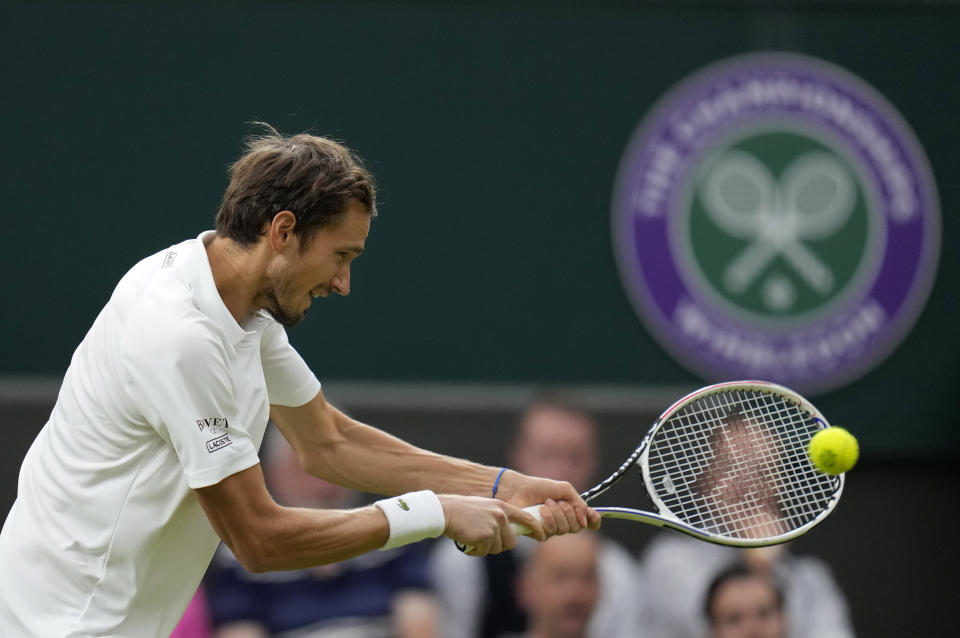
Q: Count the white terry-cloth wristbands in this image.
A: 1